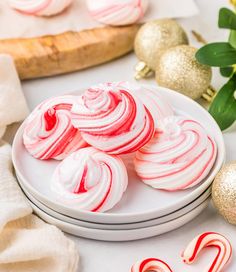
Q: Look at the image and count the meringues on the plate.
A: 5